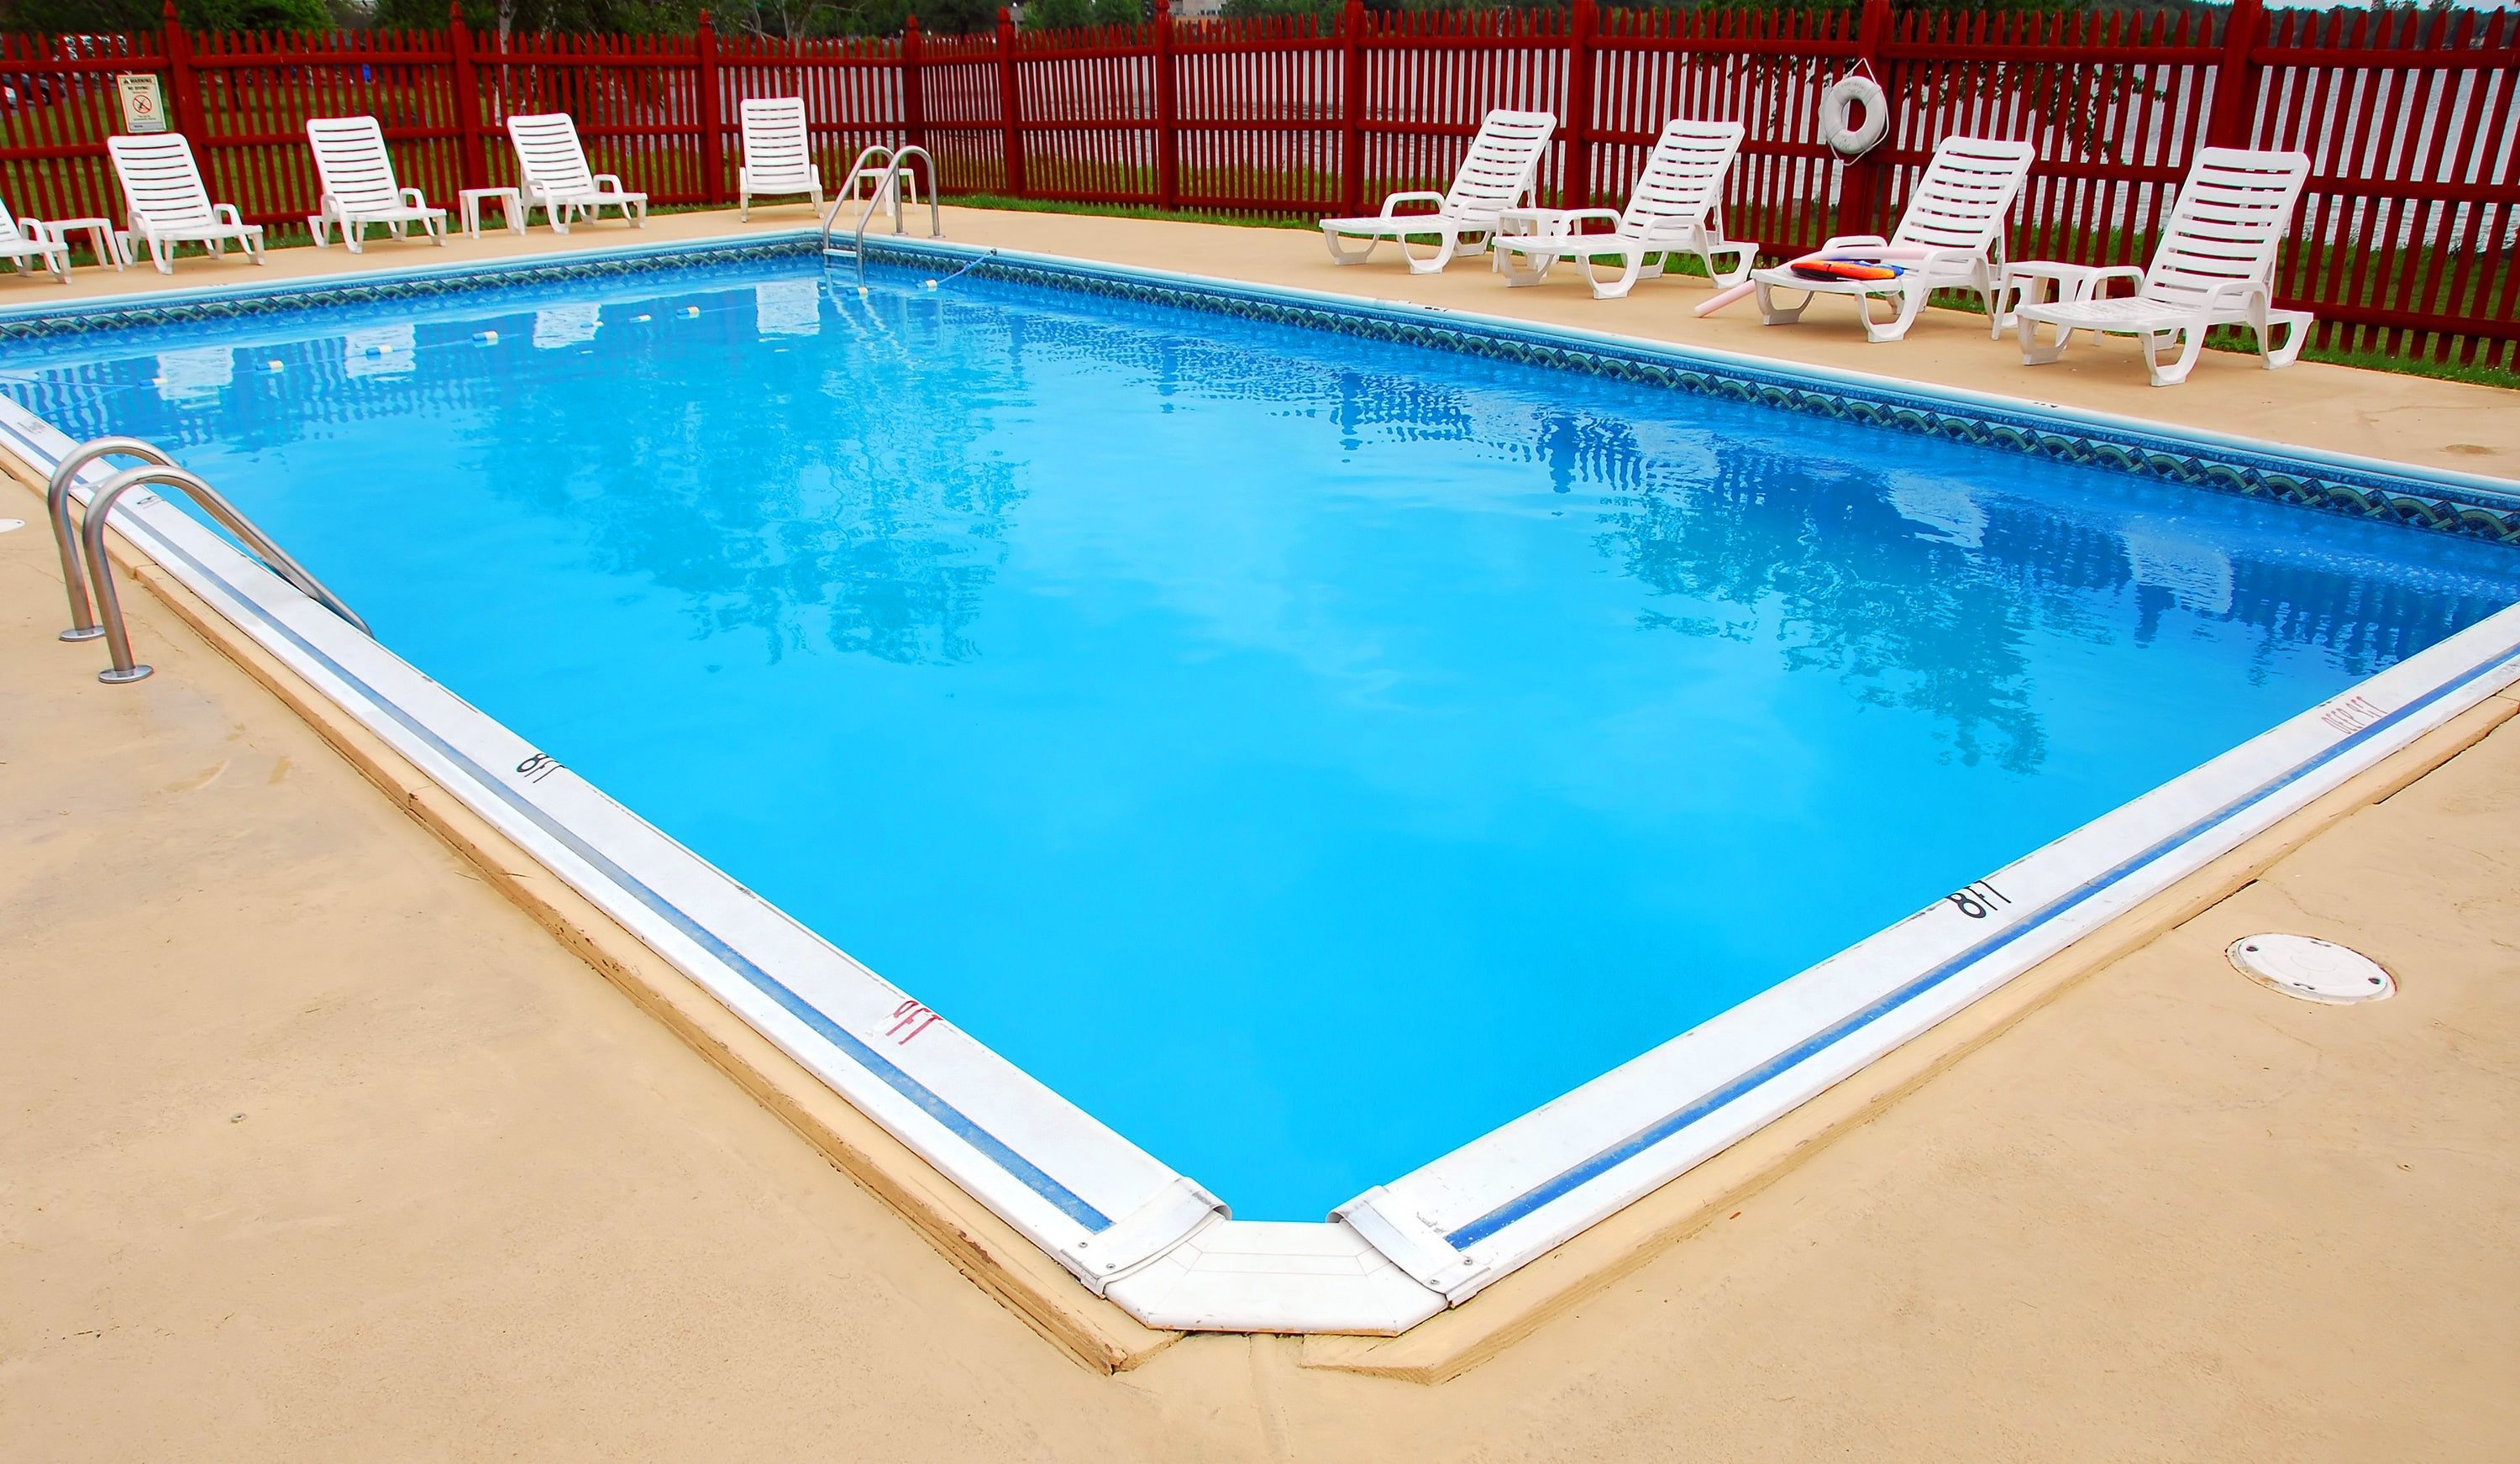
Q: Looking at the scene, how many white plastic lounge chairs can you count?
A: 9